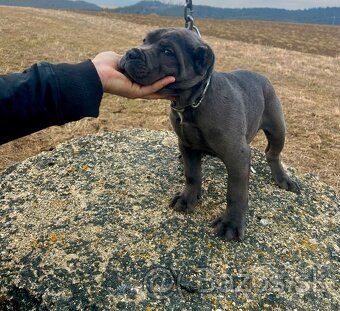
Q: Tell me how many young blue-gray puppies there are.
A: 1